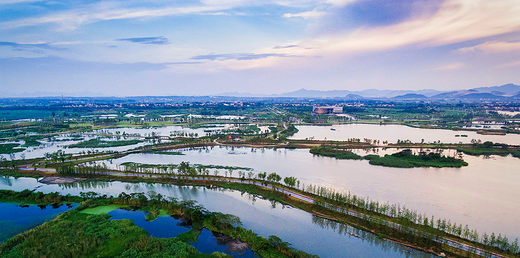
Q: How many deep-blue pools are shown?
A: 3